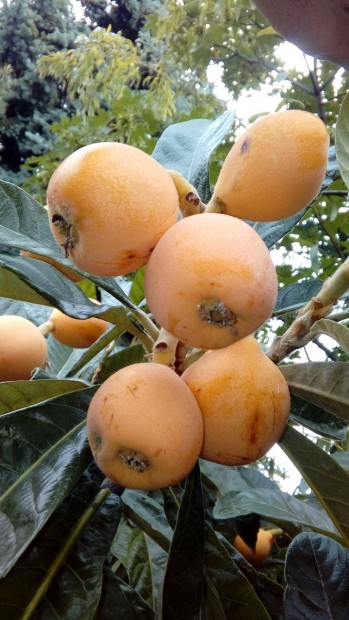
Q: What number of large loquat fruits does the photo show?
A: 5